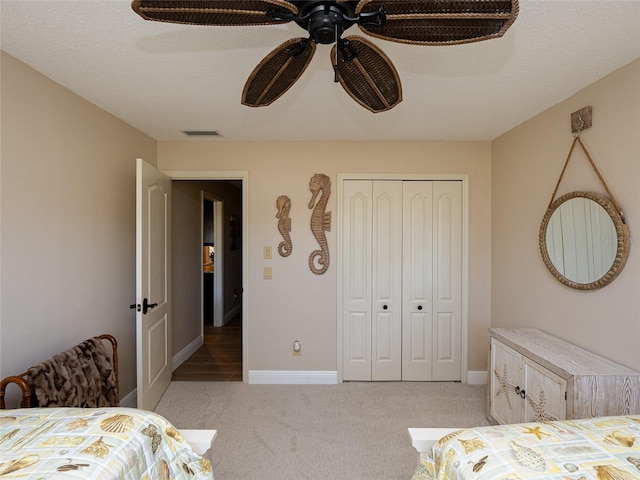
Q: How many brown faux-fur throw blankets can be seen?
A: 1